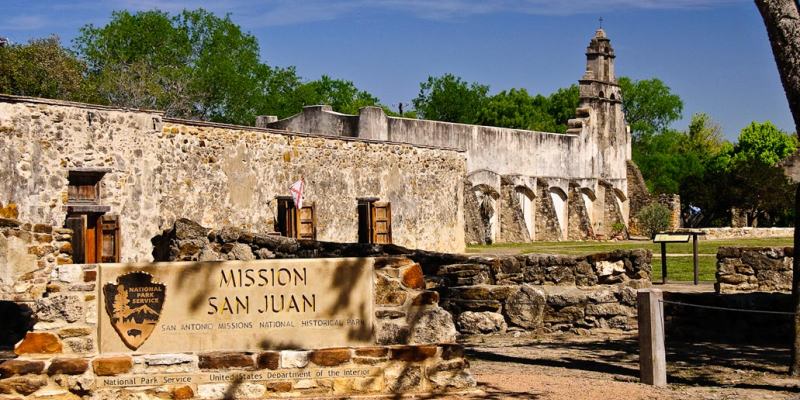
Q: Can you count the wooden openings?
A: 4